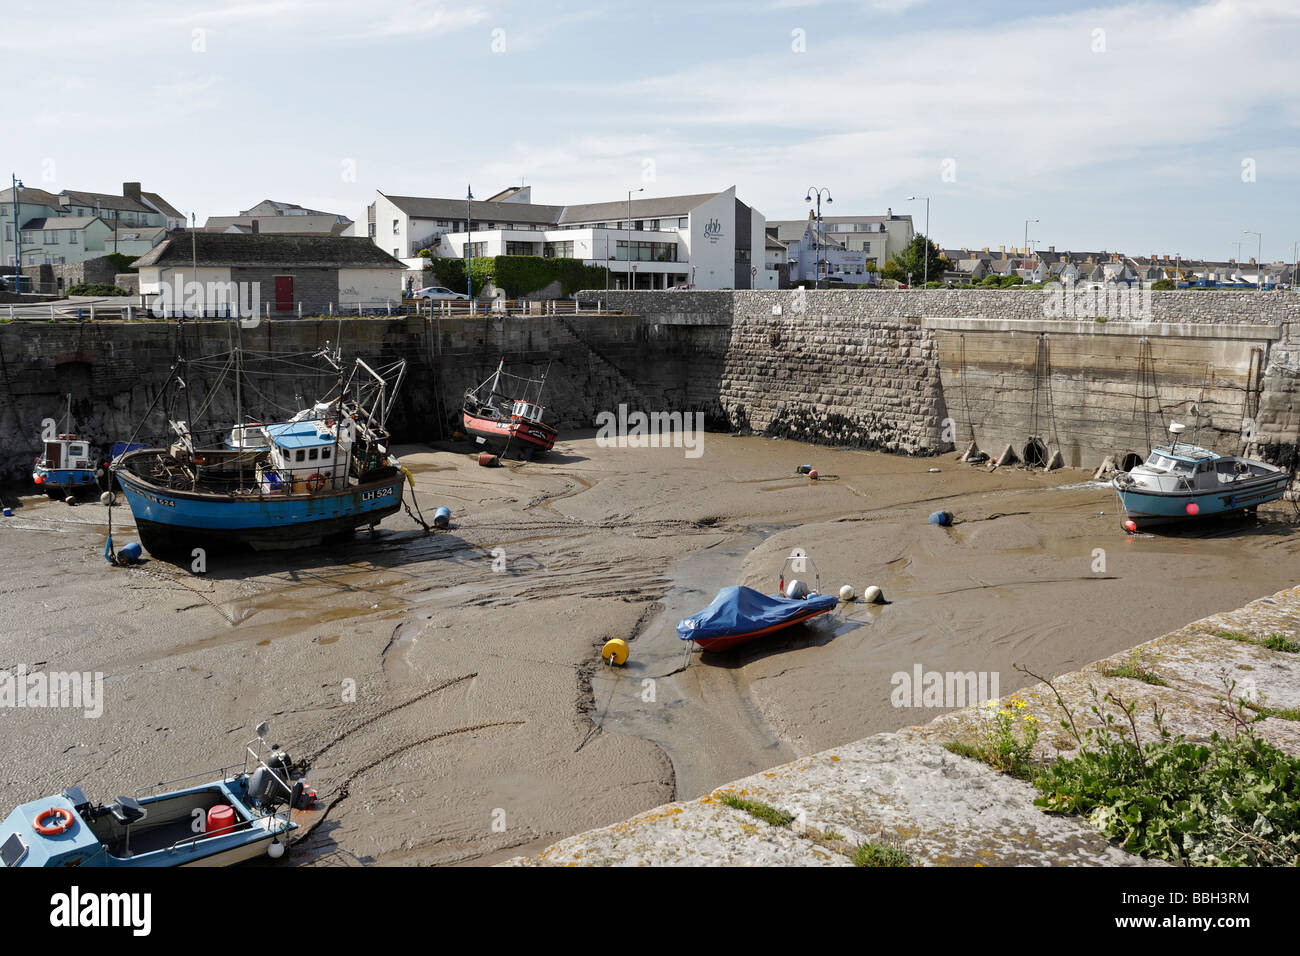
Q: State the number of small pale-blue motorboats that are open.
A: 1